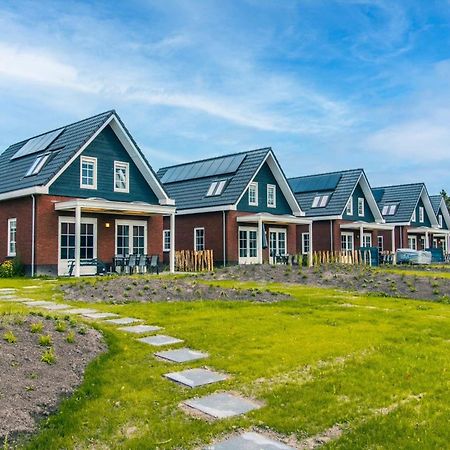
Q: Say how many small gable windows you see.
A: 9